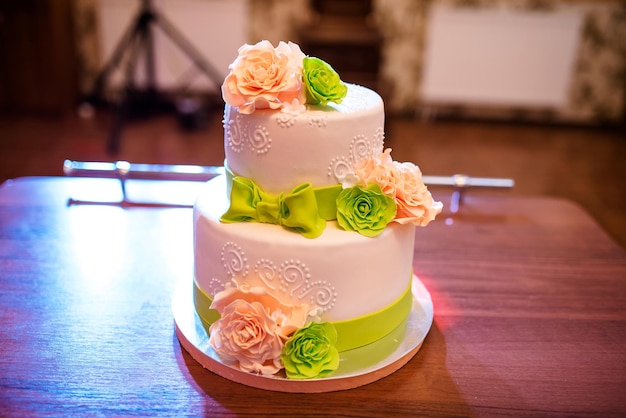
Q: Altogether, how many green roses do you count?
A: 3